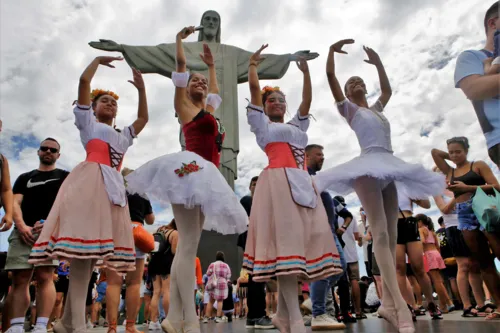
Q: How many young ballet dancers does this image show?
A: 4